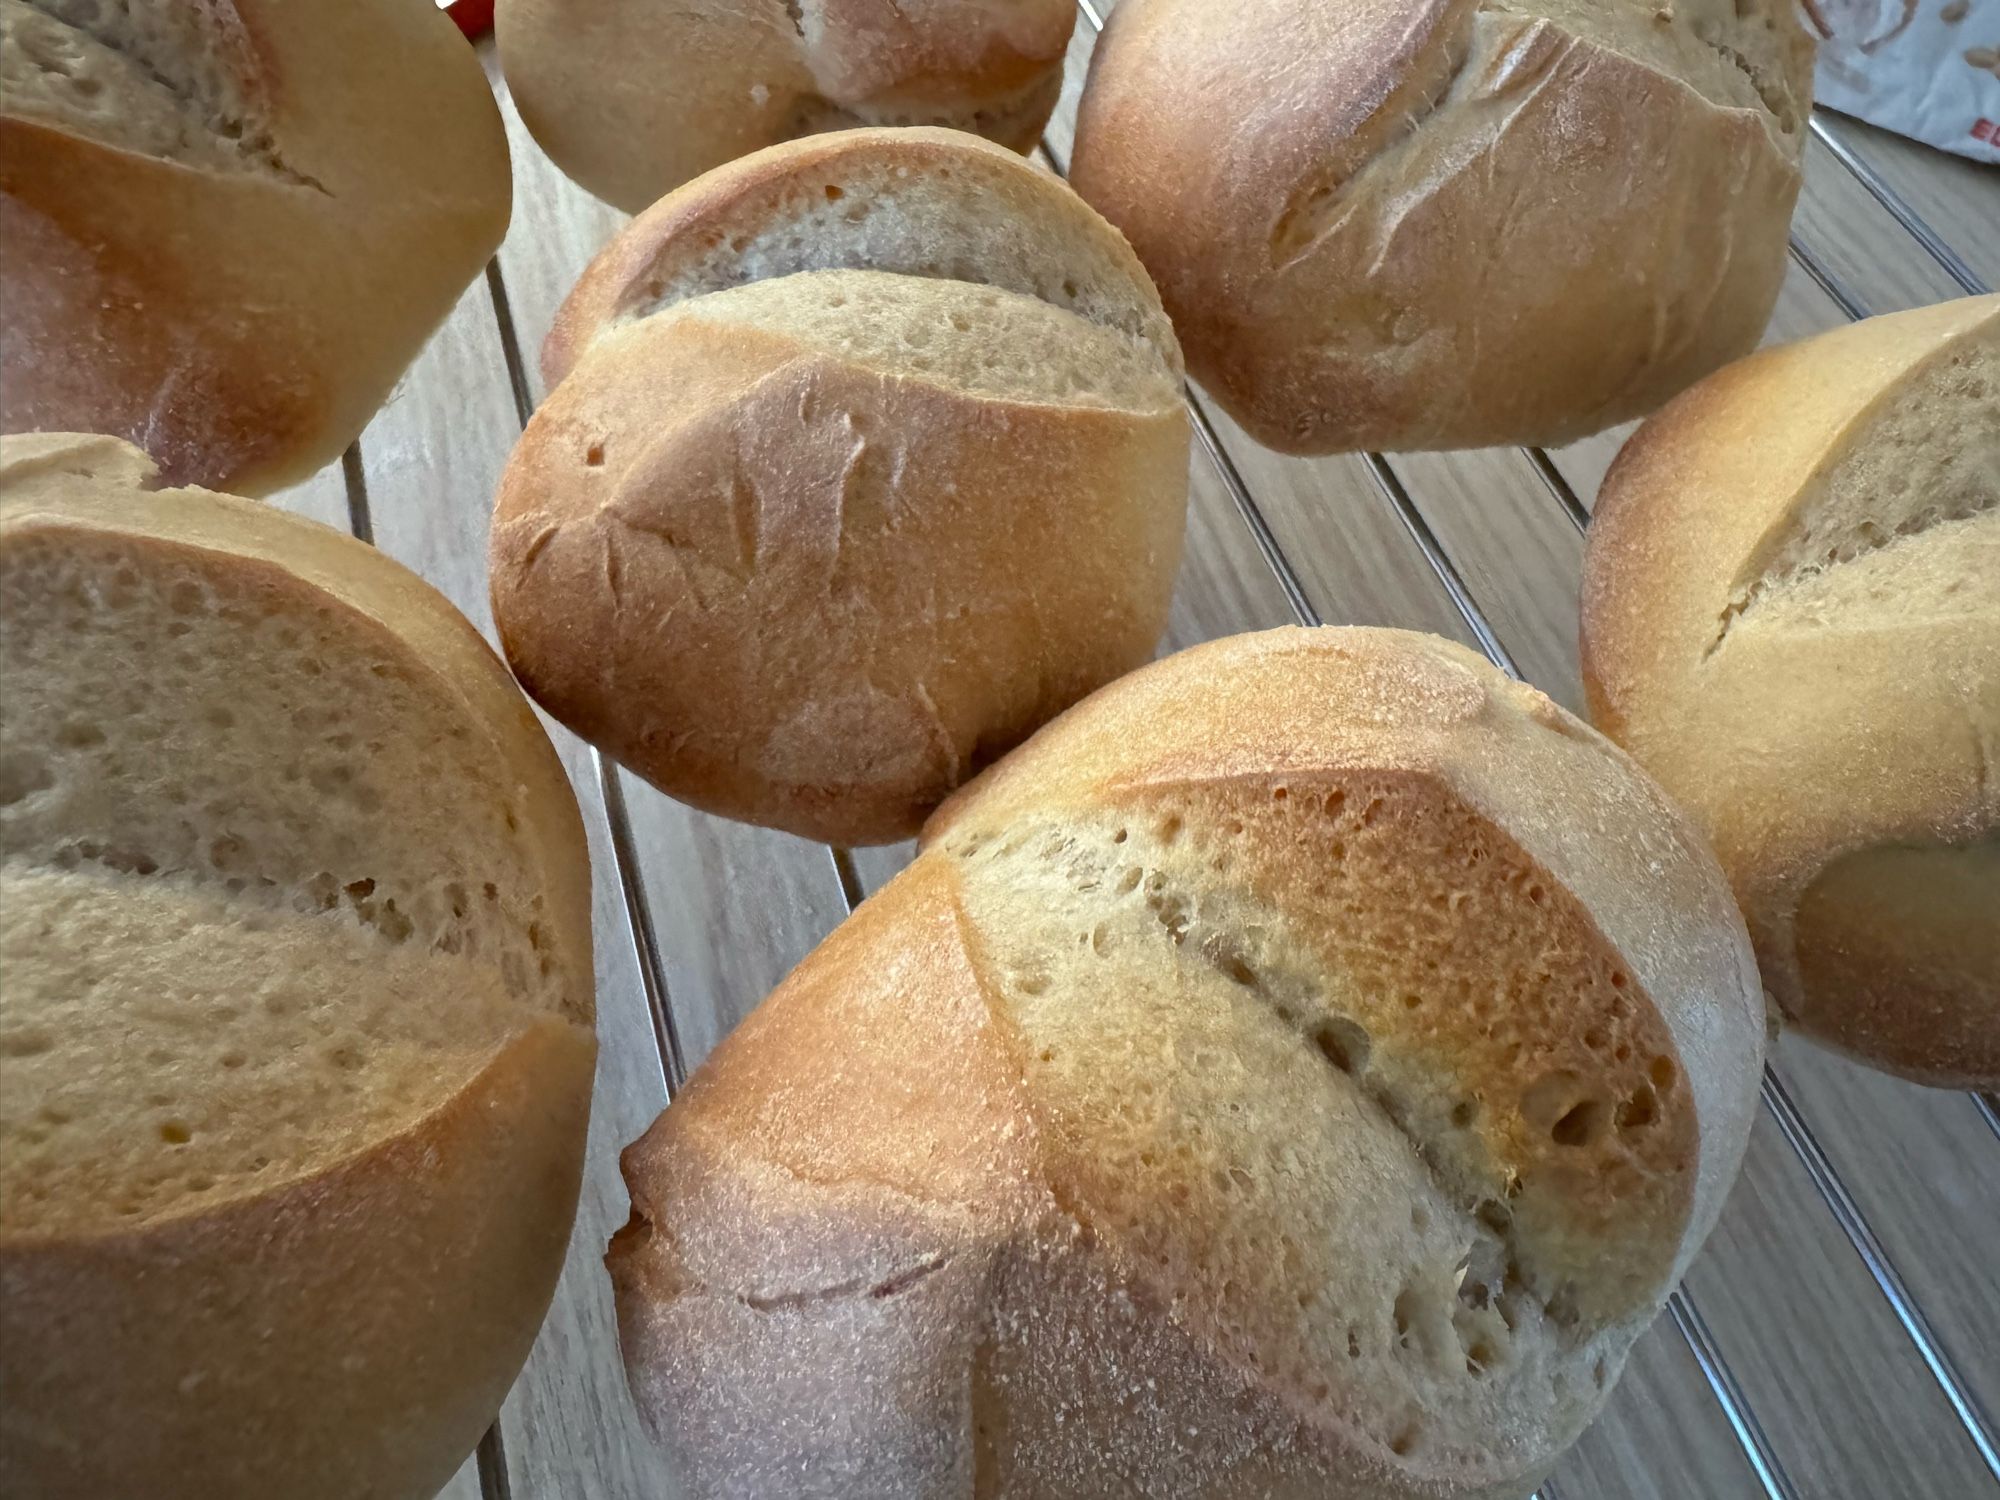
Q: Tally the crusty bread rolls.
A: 7